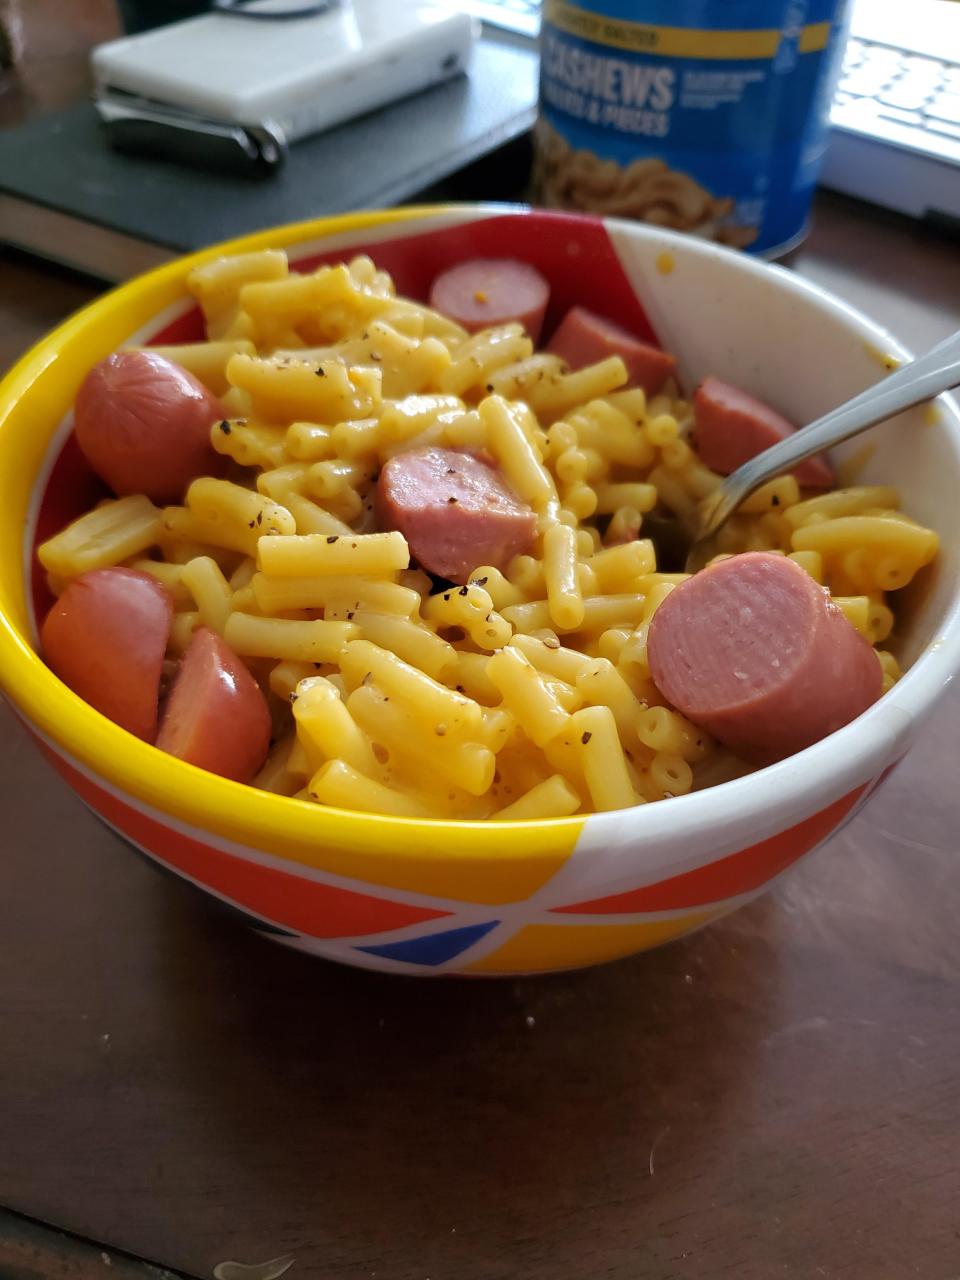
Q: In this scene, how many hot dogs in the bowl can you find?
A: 8